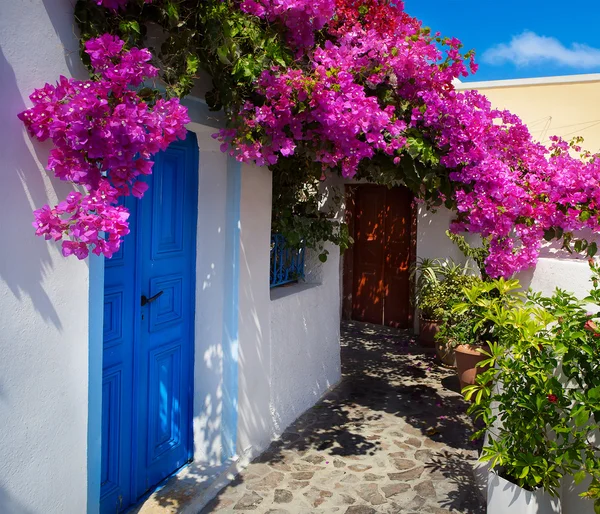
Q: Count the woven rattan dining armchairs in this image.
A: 0